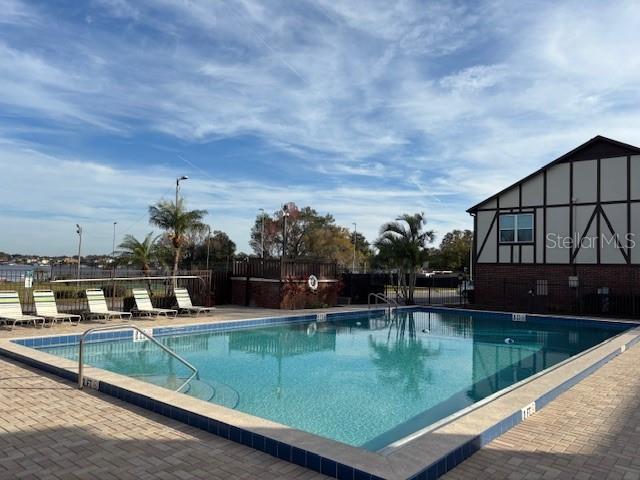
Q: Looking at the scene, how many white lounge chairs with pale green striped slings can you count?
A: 5